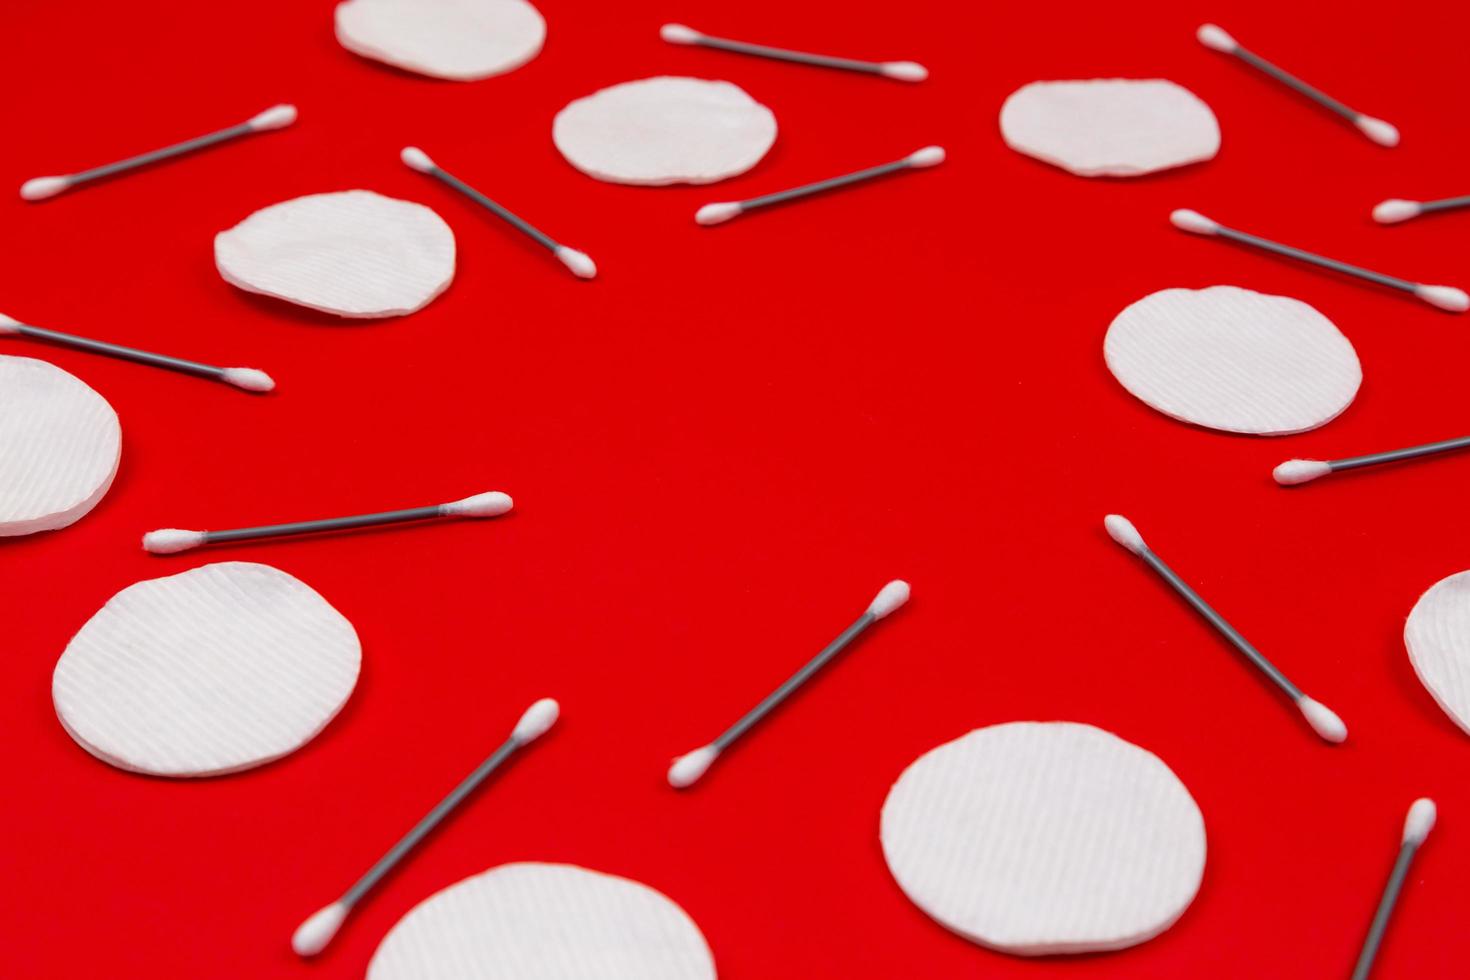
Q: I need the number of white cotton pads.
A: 10